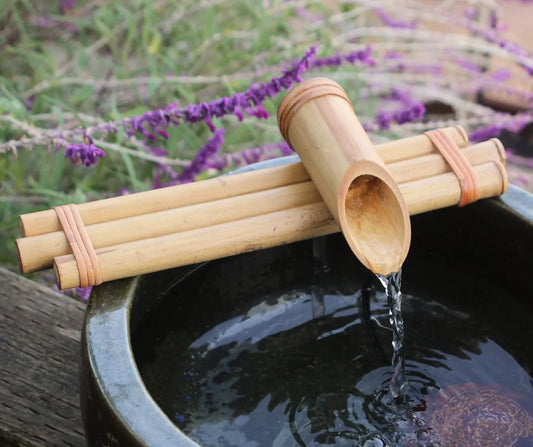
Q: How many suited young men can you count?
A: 0